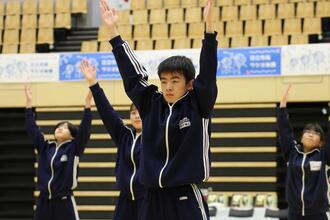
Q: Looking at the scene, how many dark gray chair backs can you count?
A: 3